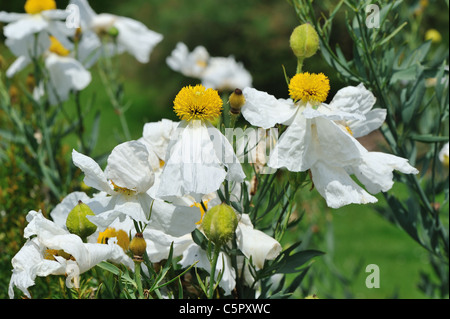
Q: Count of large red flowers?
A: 0